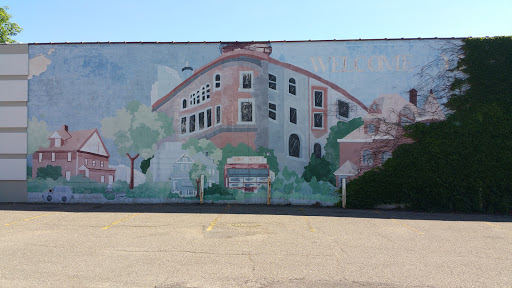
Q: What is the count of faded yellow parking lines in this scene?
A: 6